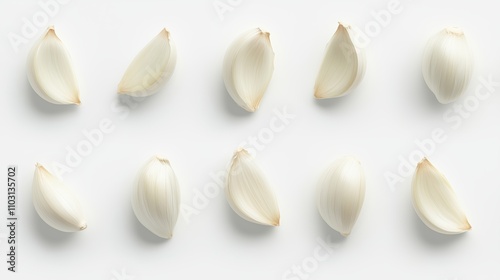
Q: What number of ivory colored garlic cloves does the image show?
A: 10